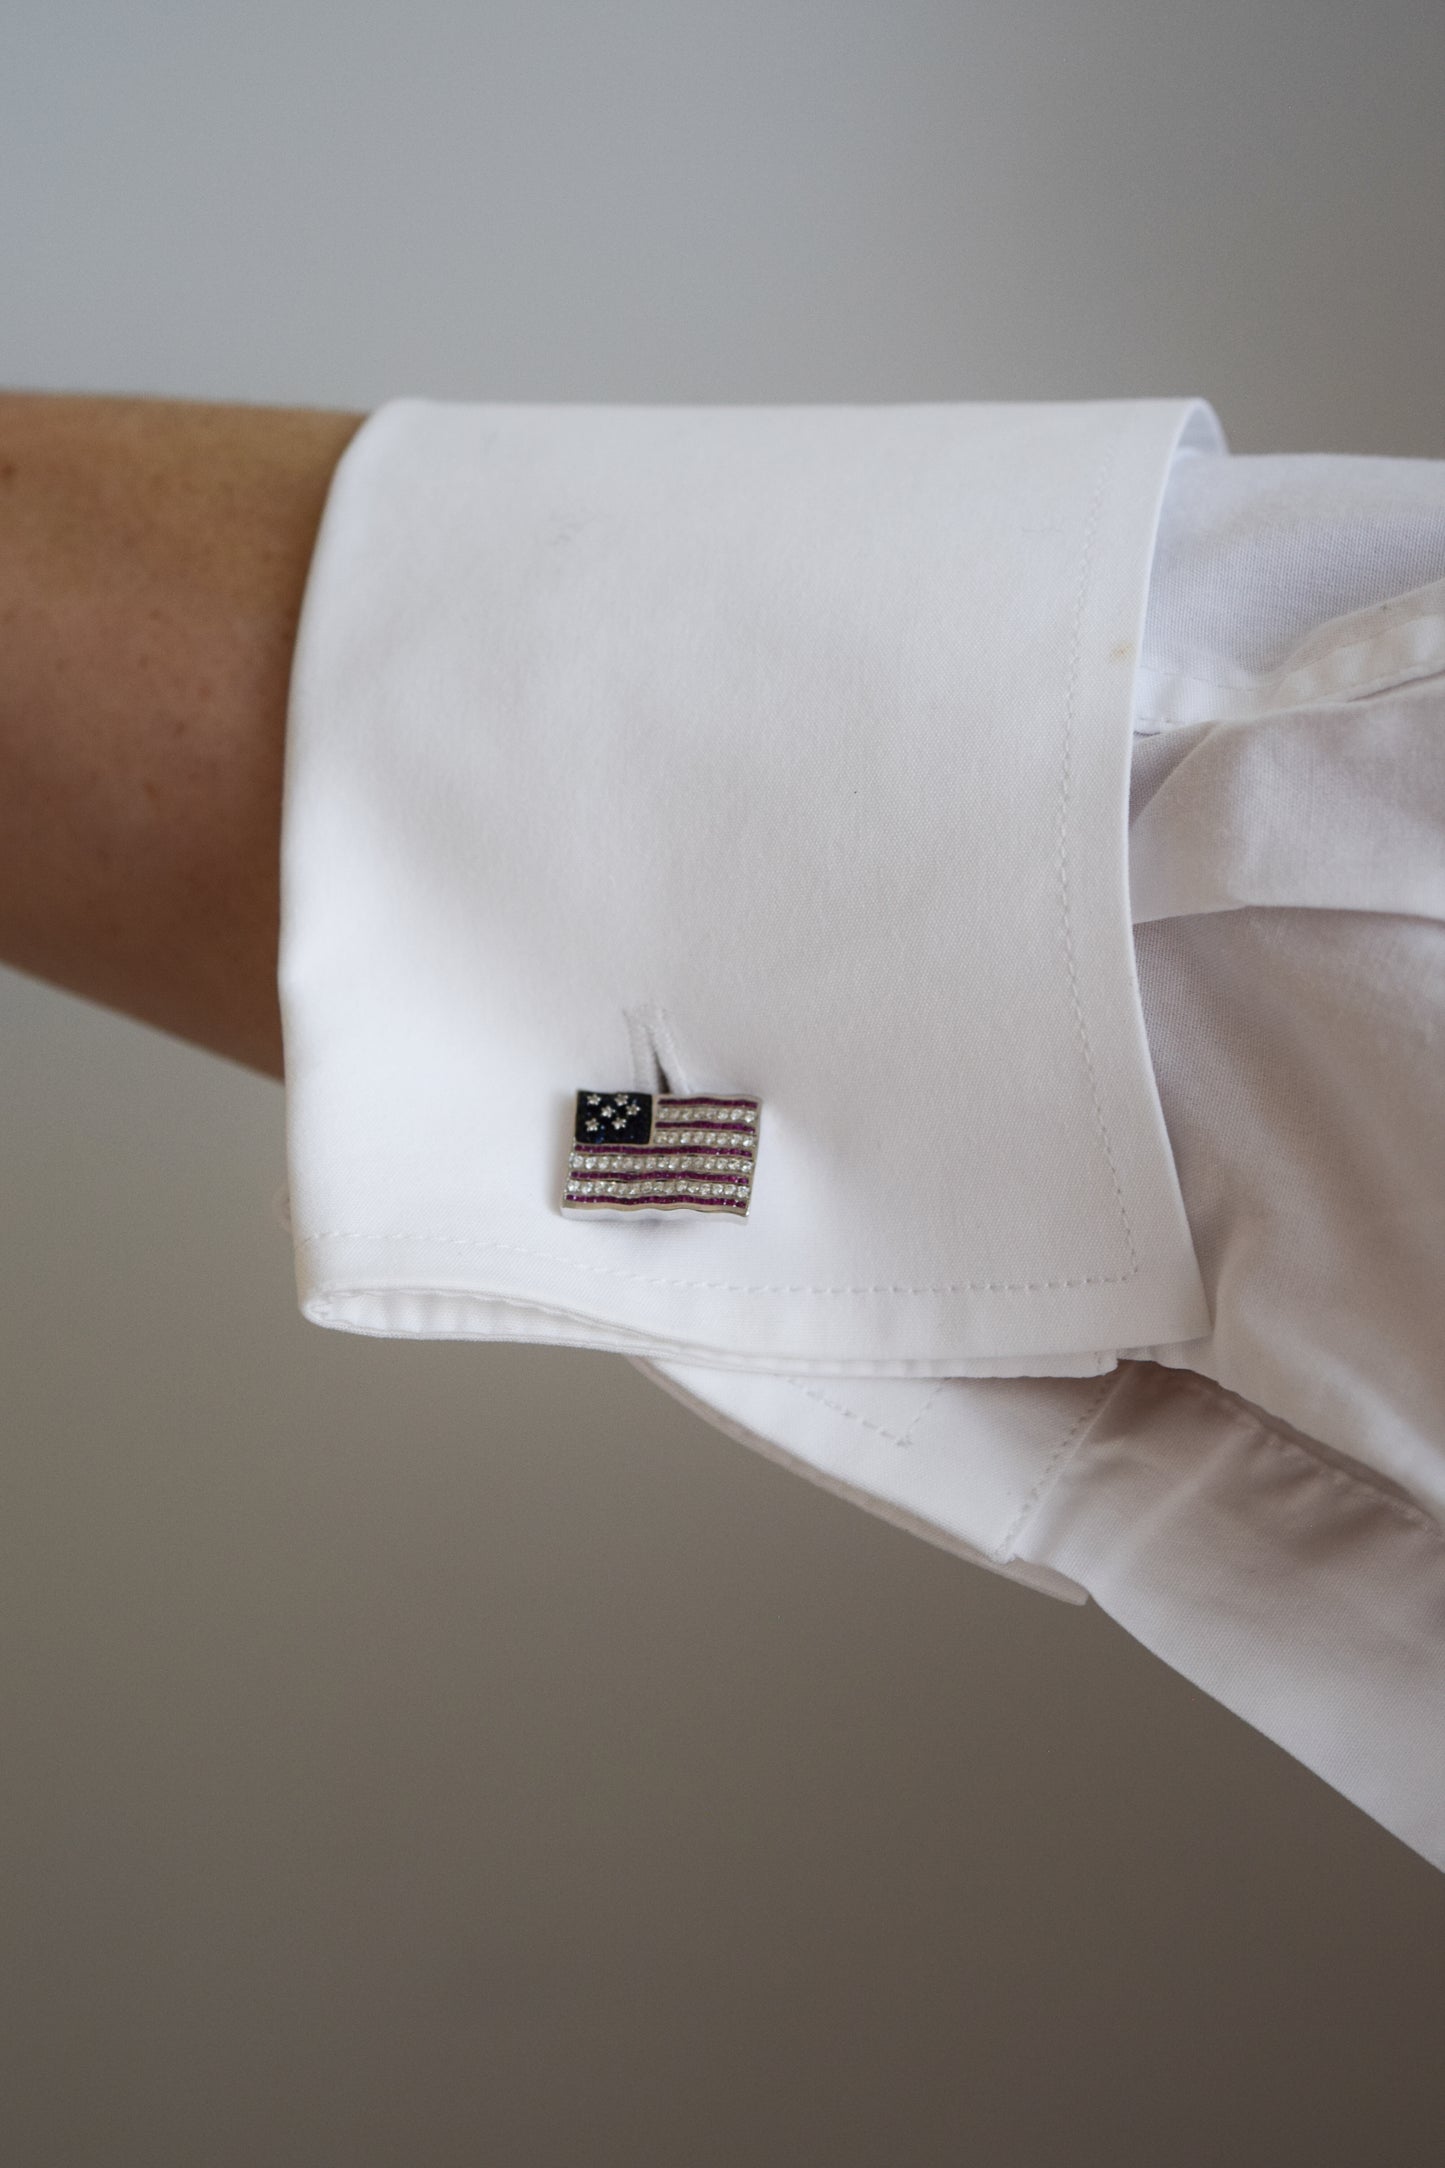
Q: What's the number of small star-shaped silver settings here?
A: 6